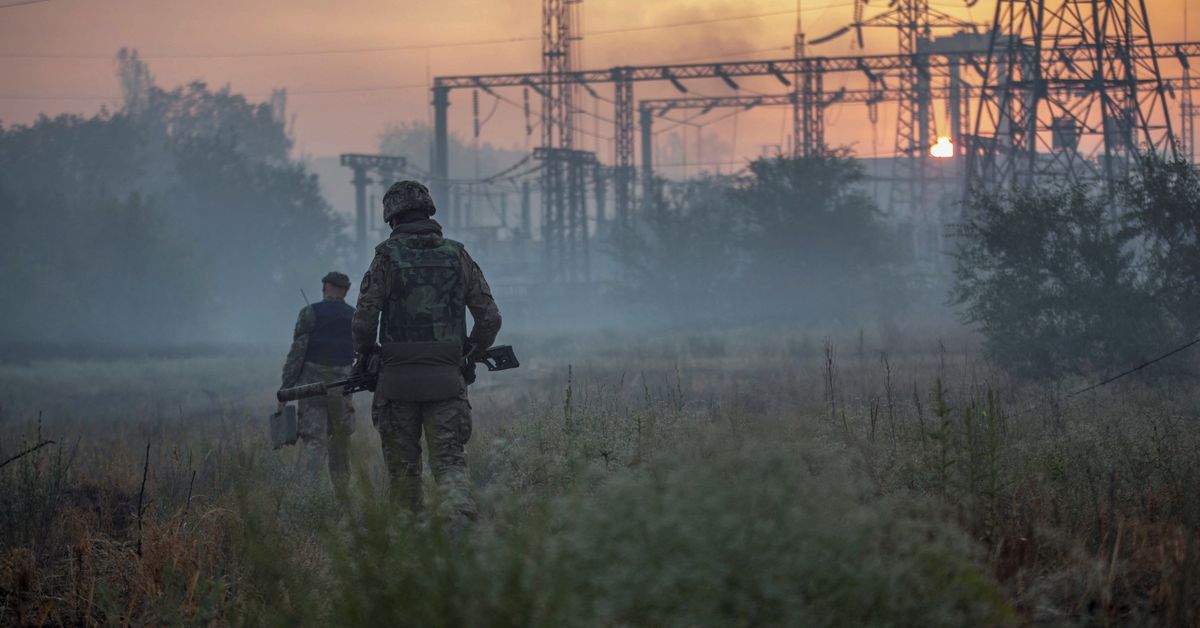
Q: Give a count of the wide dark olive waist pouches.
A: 1